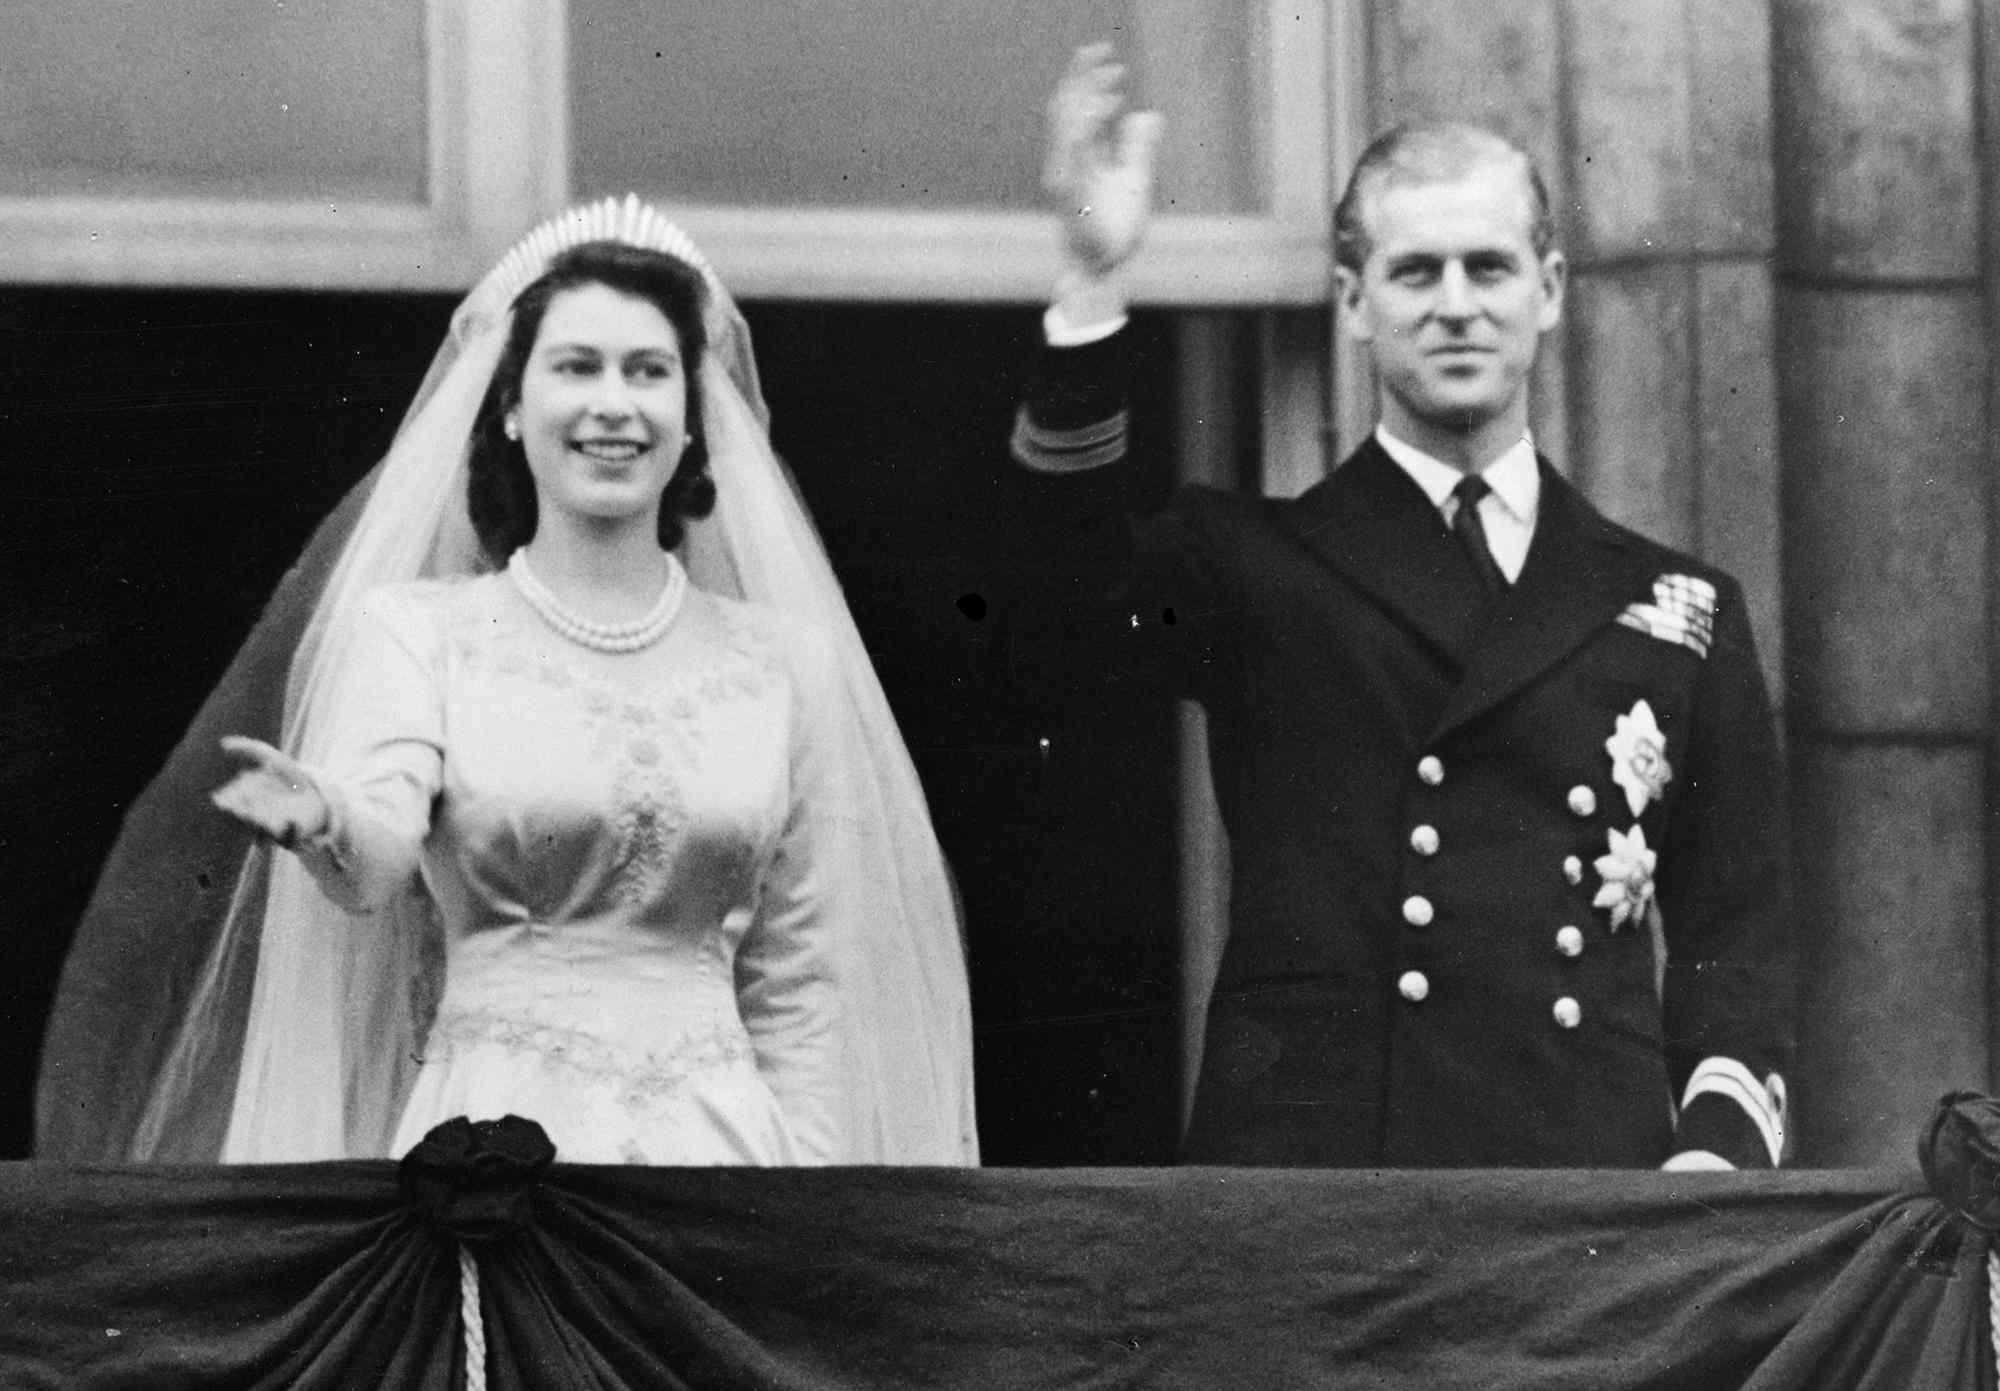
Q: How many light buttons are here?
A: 8